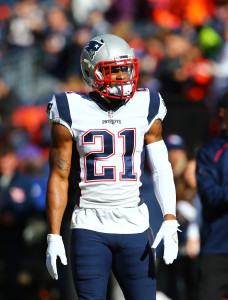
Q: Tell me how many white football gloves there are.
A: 2